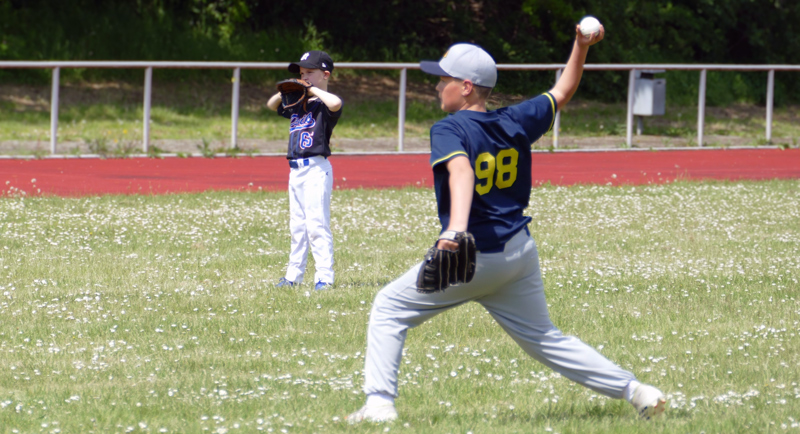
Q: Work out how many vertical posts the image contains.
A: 8